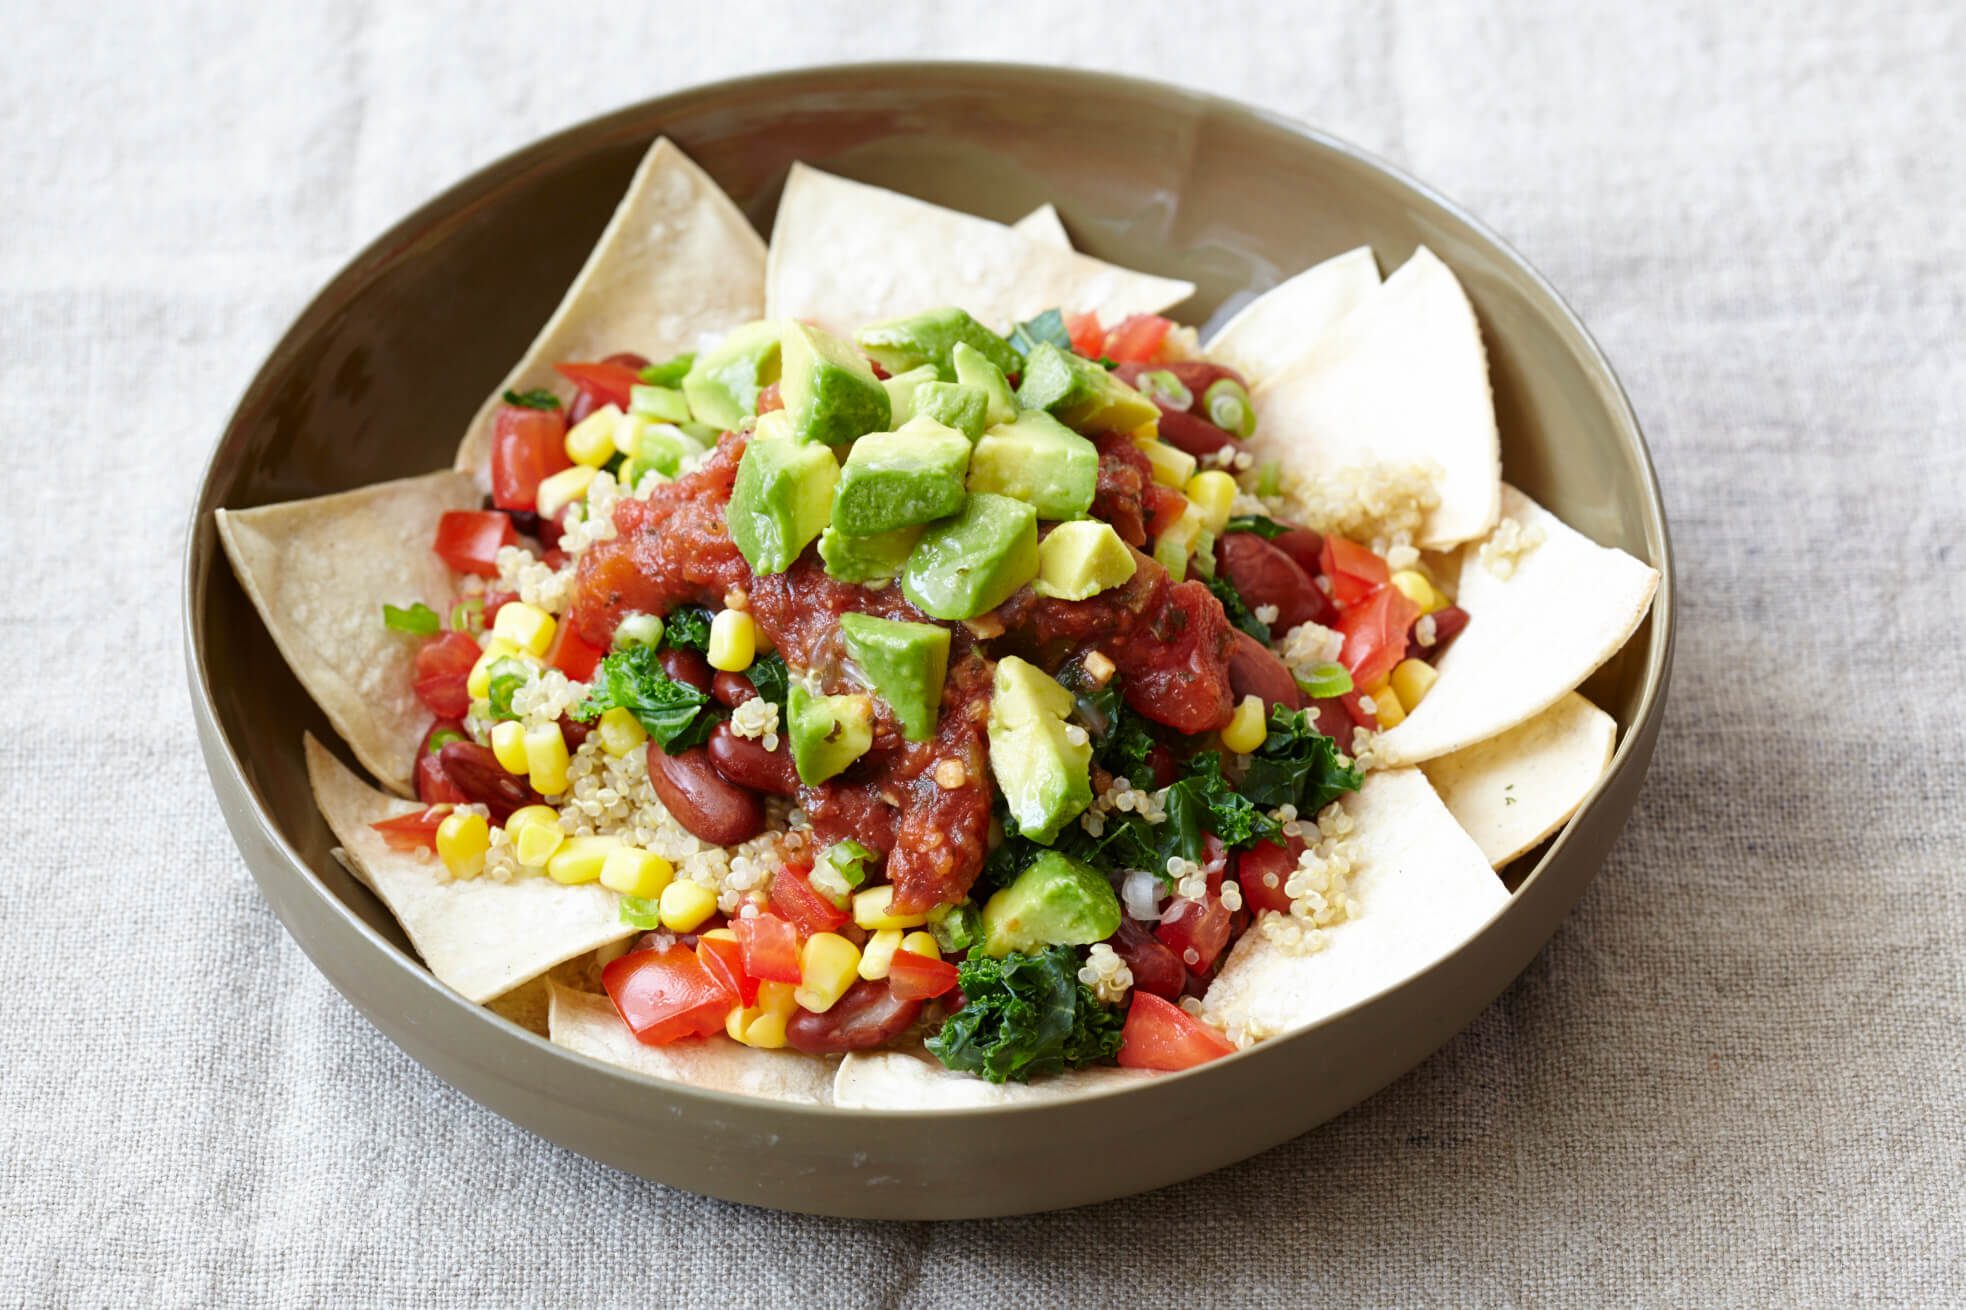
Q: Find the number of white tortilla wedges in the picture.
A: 12